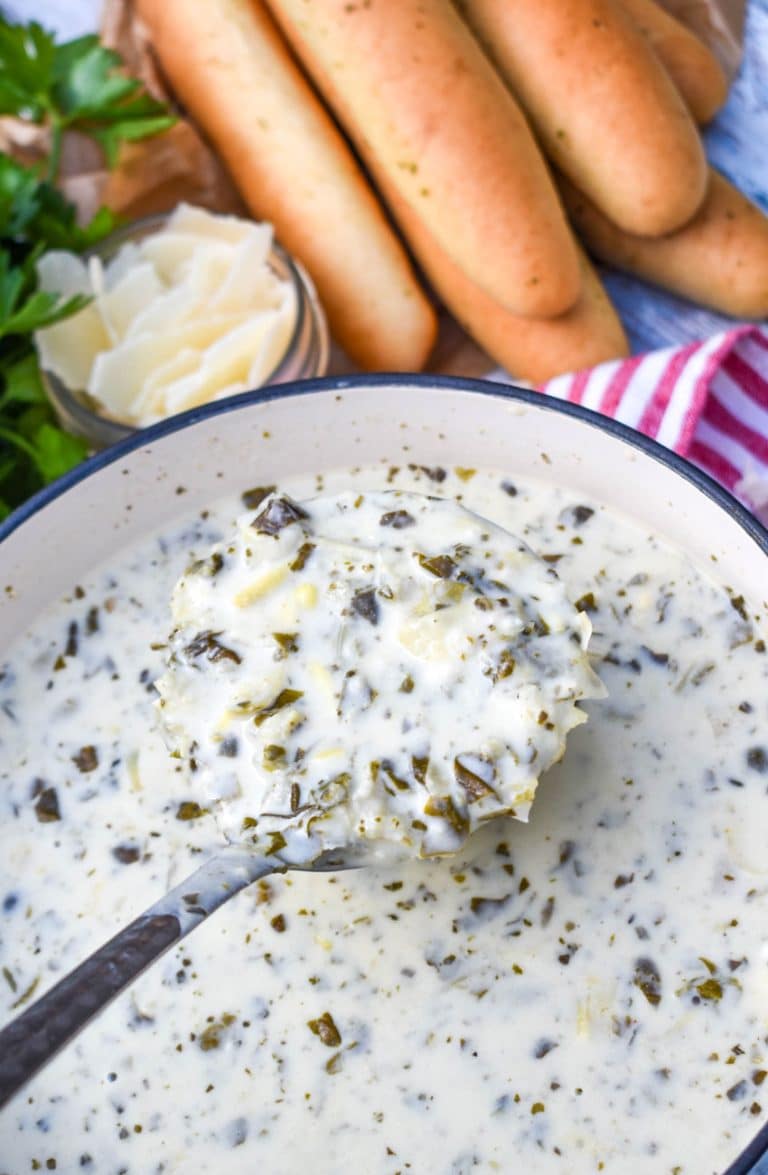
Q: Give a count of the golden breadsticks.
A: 6